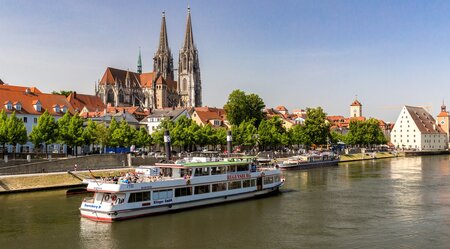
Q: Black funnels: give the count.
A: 2